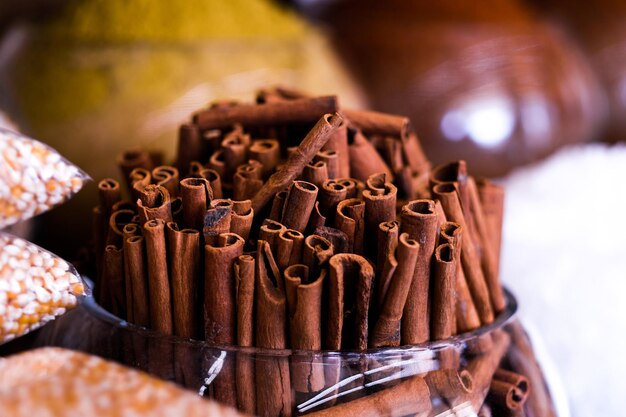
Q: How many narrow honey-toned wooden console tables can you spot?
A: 0